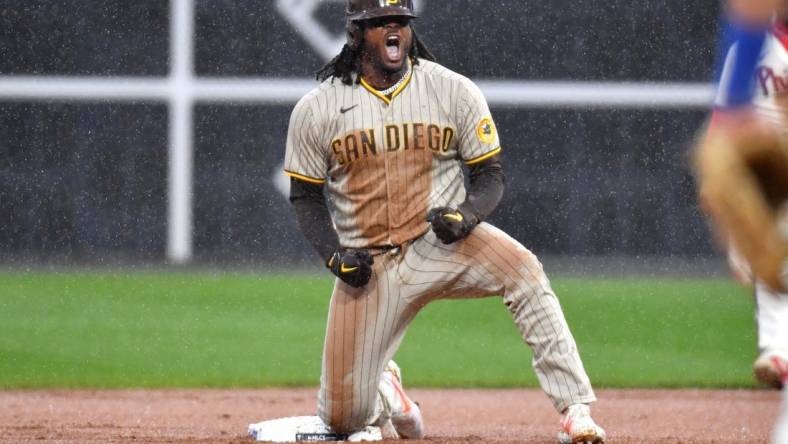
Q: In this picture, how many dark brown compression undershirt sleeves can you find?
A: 2